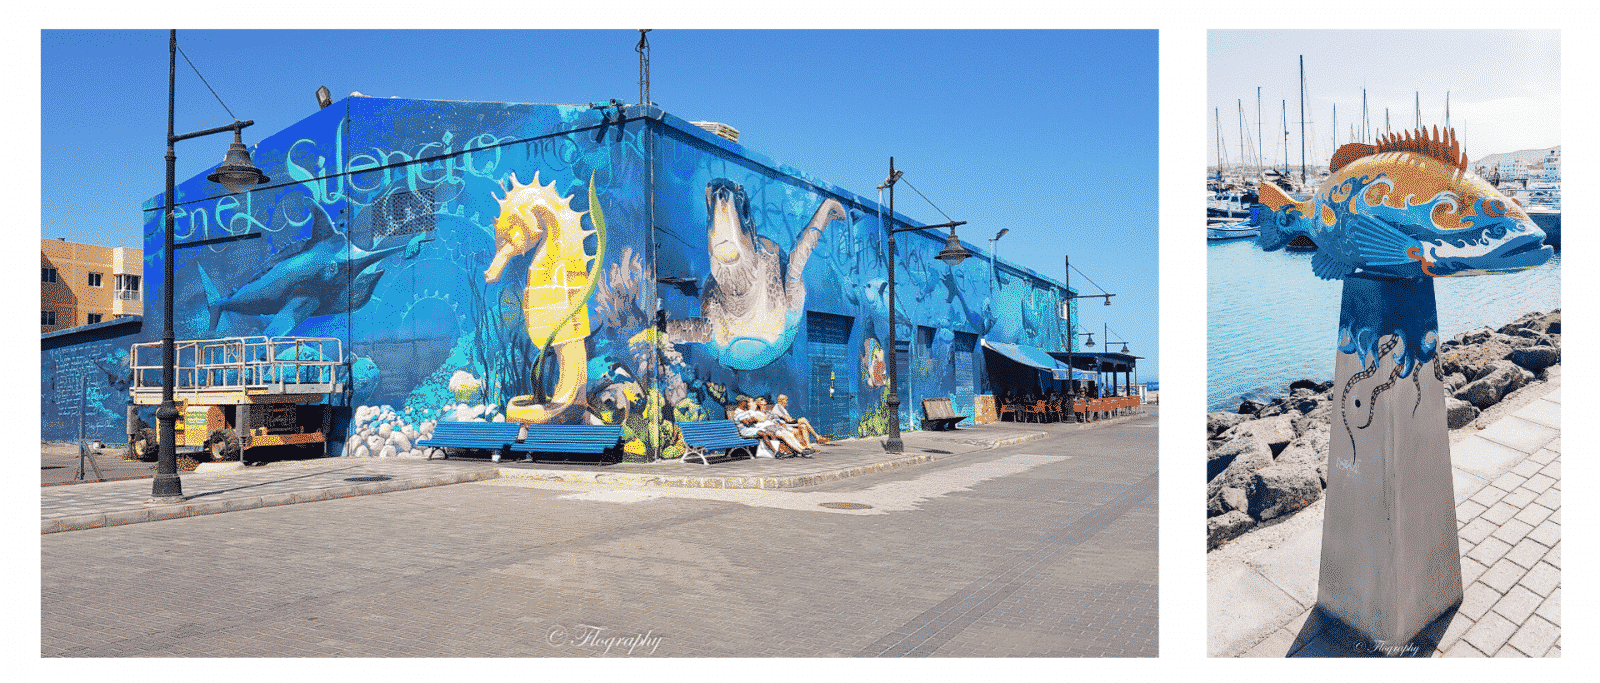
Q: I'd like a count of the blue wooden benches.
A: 3